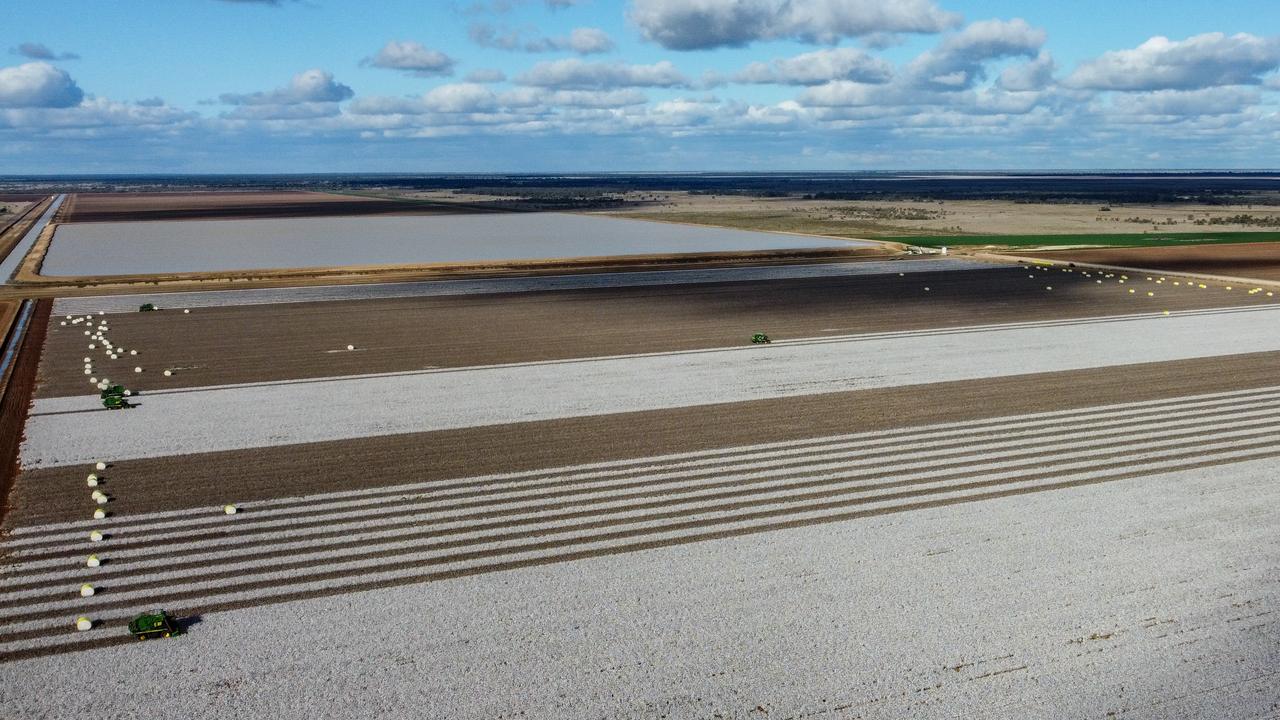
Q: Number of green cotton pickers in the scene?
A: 5